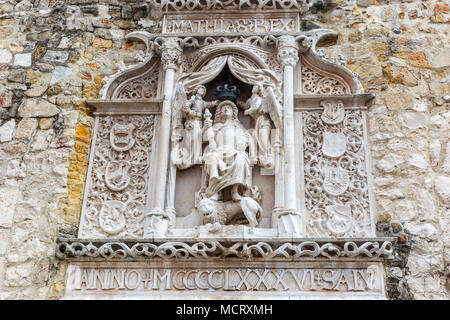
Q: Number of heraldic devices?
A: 7